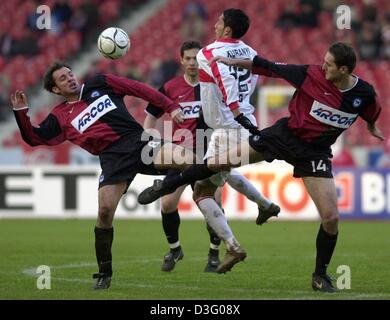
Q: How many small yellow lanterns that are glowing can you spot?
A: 0